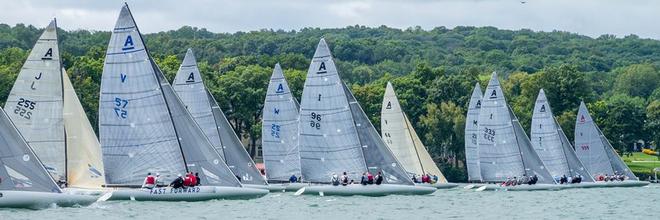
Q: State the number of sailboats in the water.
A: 11